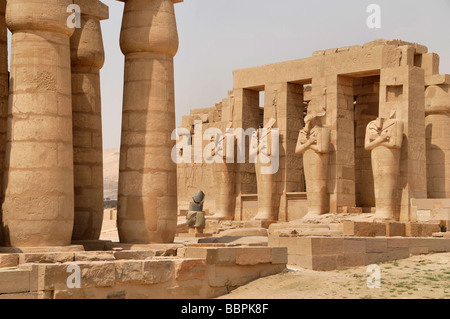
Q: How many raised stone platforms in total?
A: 2